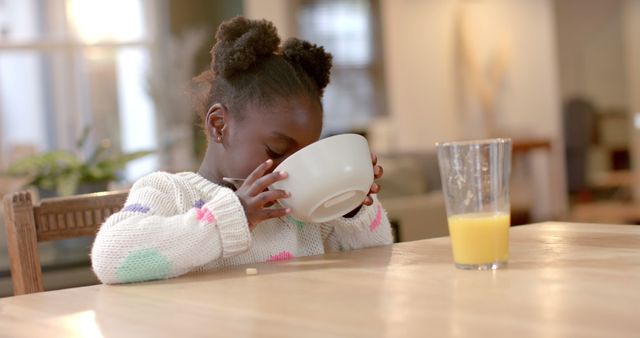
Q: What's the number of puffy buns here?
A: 2